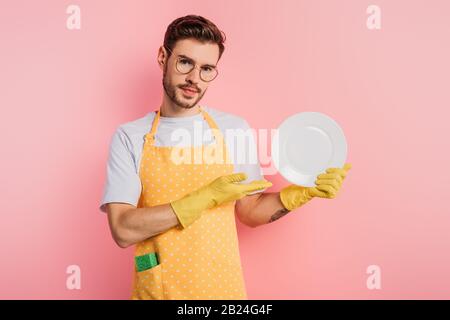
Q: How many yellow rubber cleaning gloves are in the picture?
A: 2